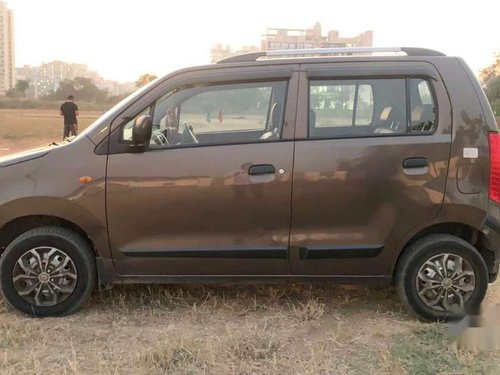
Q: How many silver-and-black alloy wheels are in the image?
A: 2